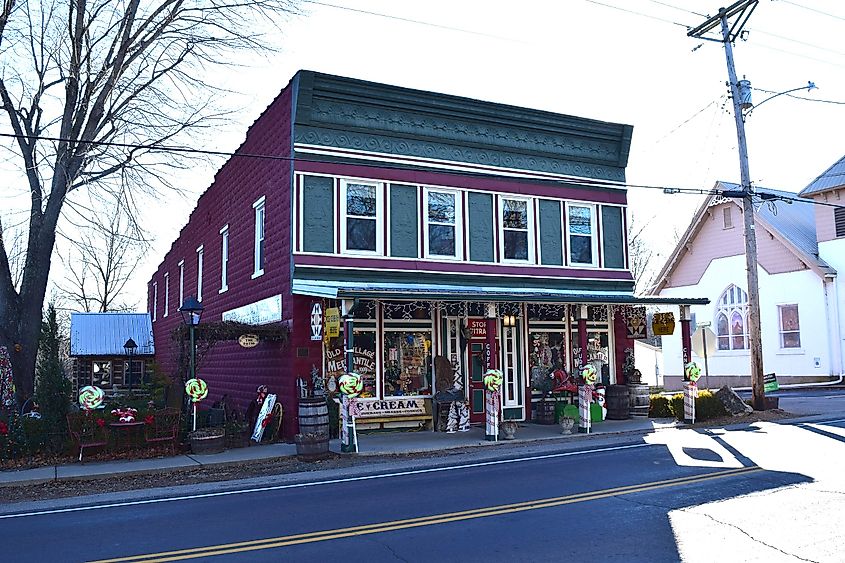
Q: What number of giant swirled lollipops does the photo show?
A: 6